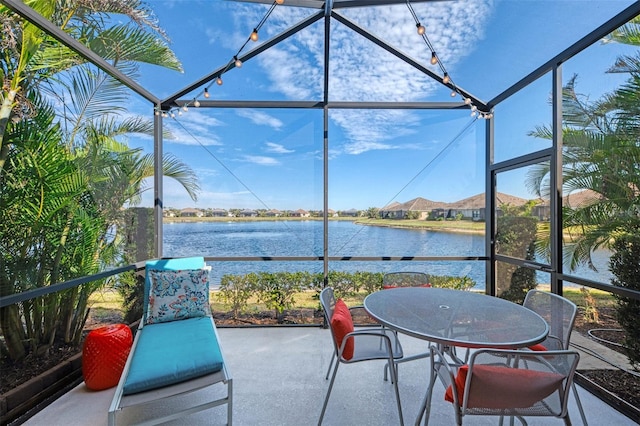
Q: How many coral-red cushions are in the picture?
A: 4